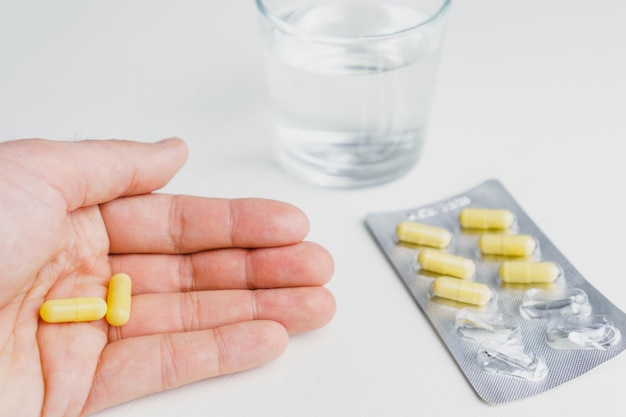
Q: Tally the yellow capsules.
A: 8